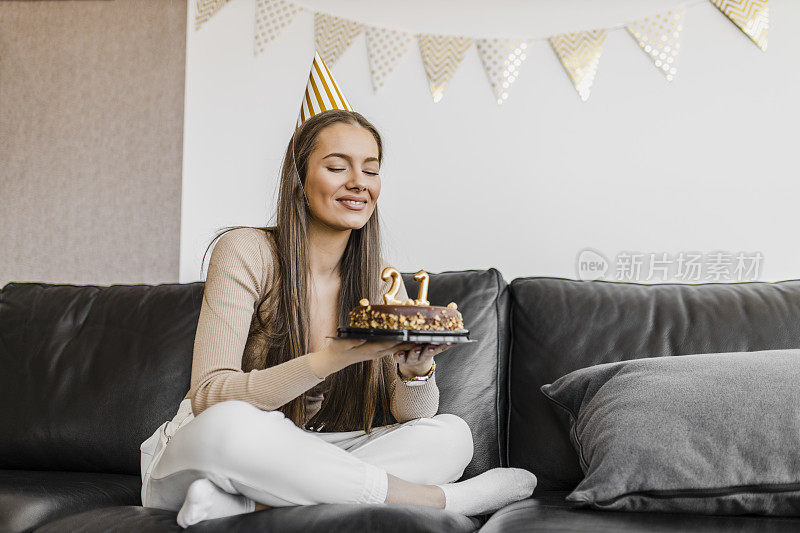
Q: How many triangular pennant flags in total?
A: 9